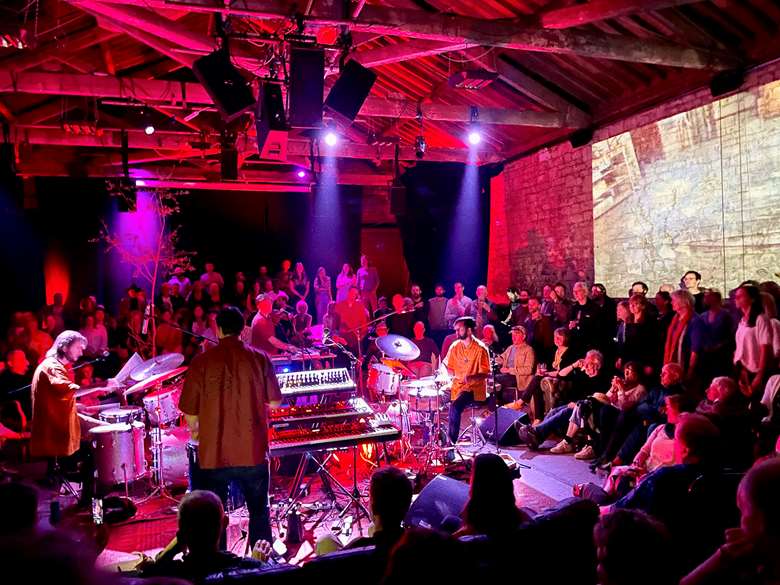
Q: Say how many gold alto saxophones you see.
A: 0